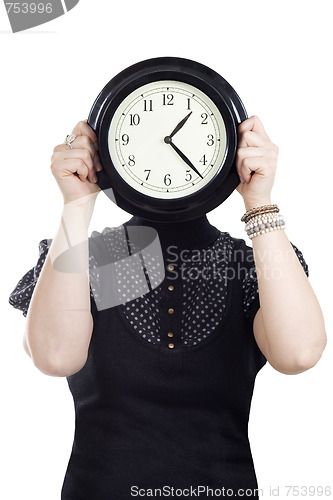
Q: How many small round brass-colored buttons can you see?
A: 5